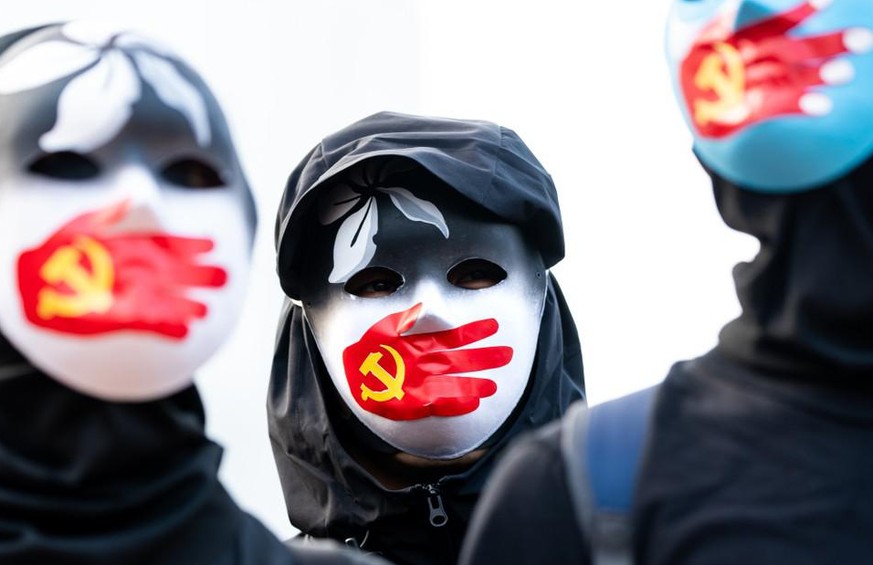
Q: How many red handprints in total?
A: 3